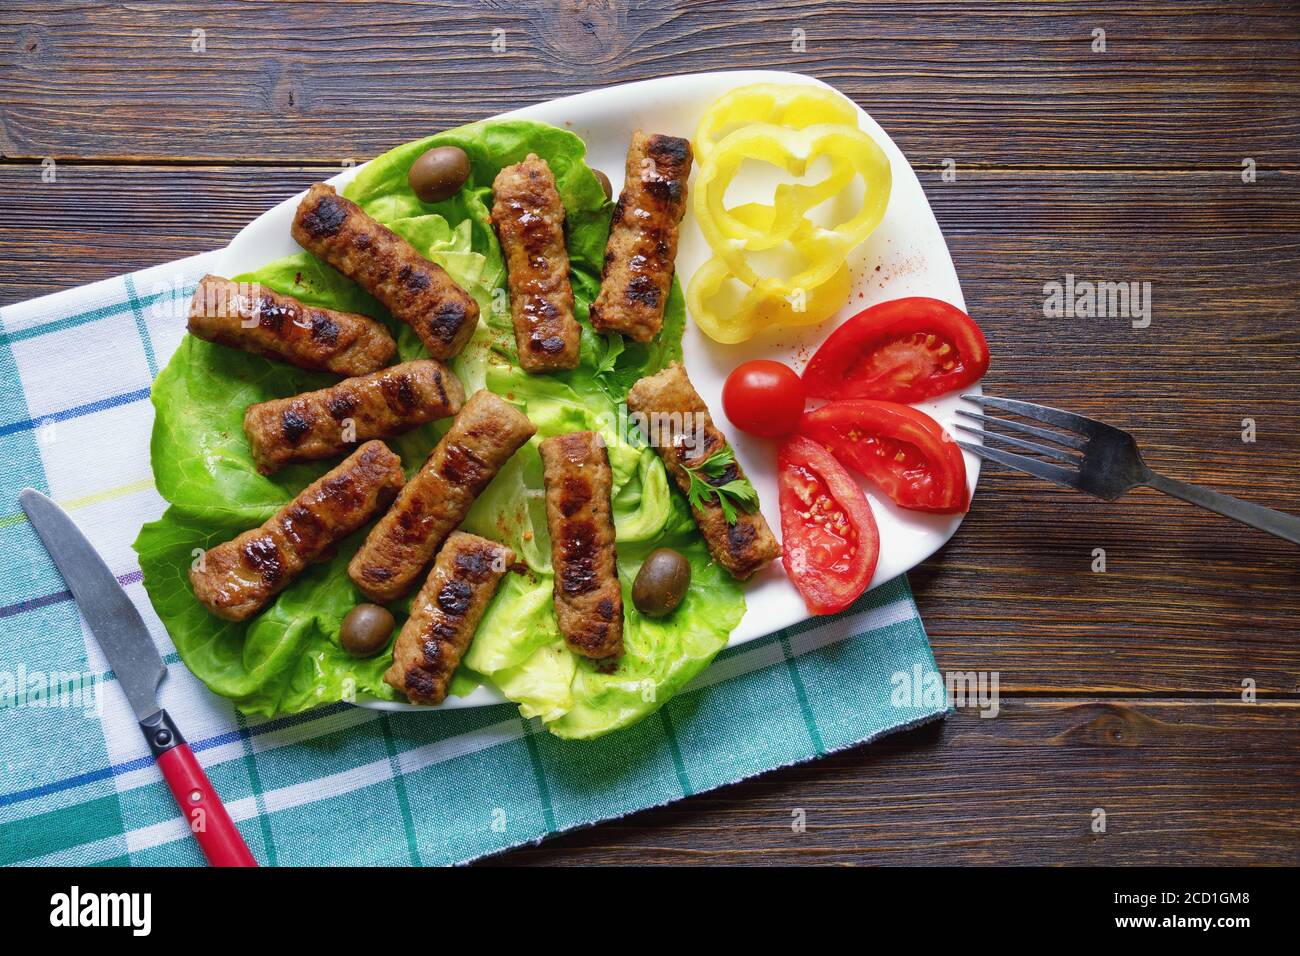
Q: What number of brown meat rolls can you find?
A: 10